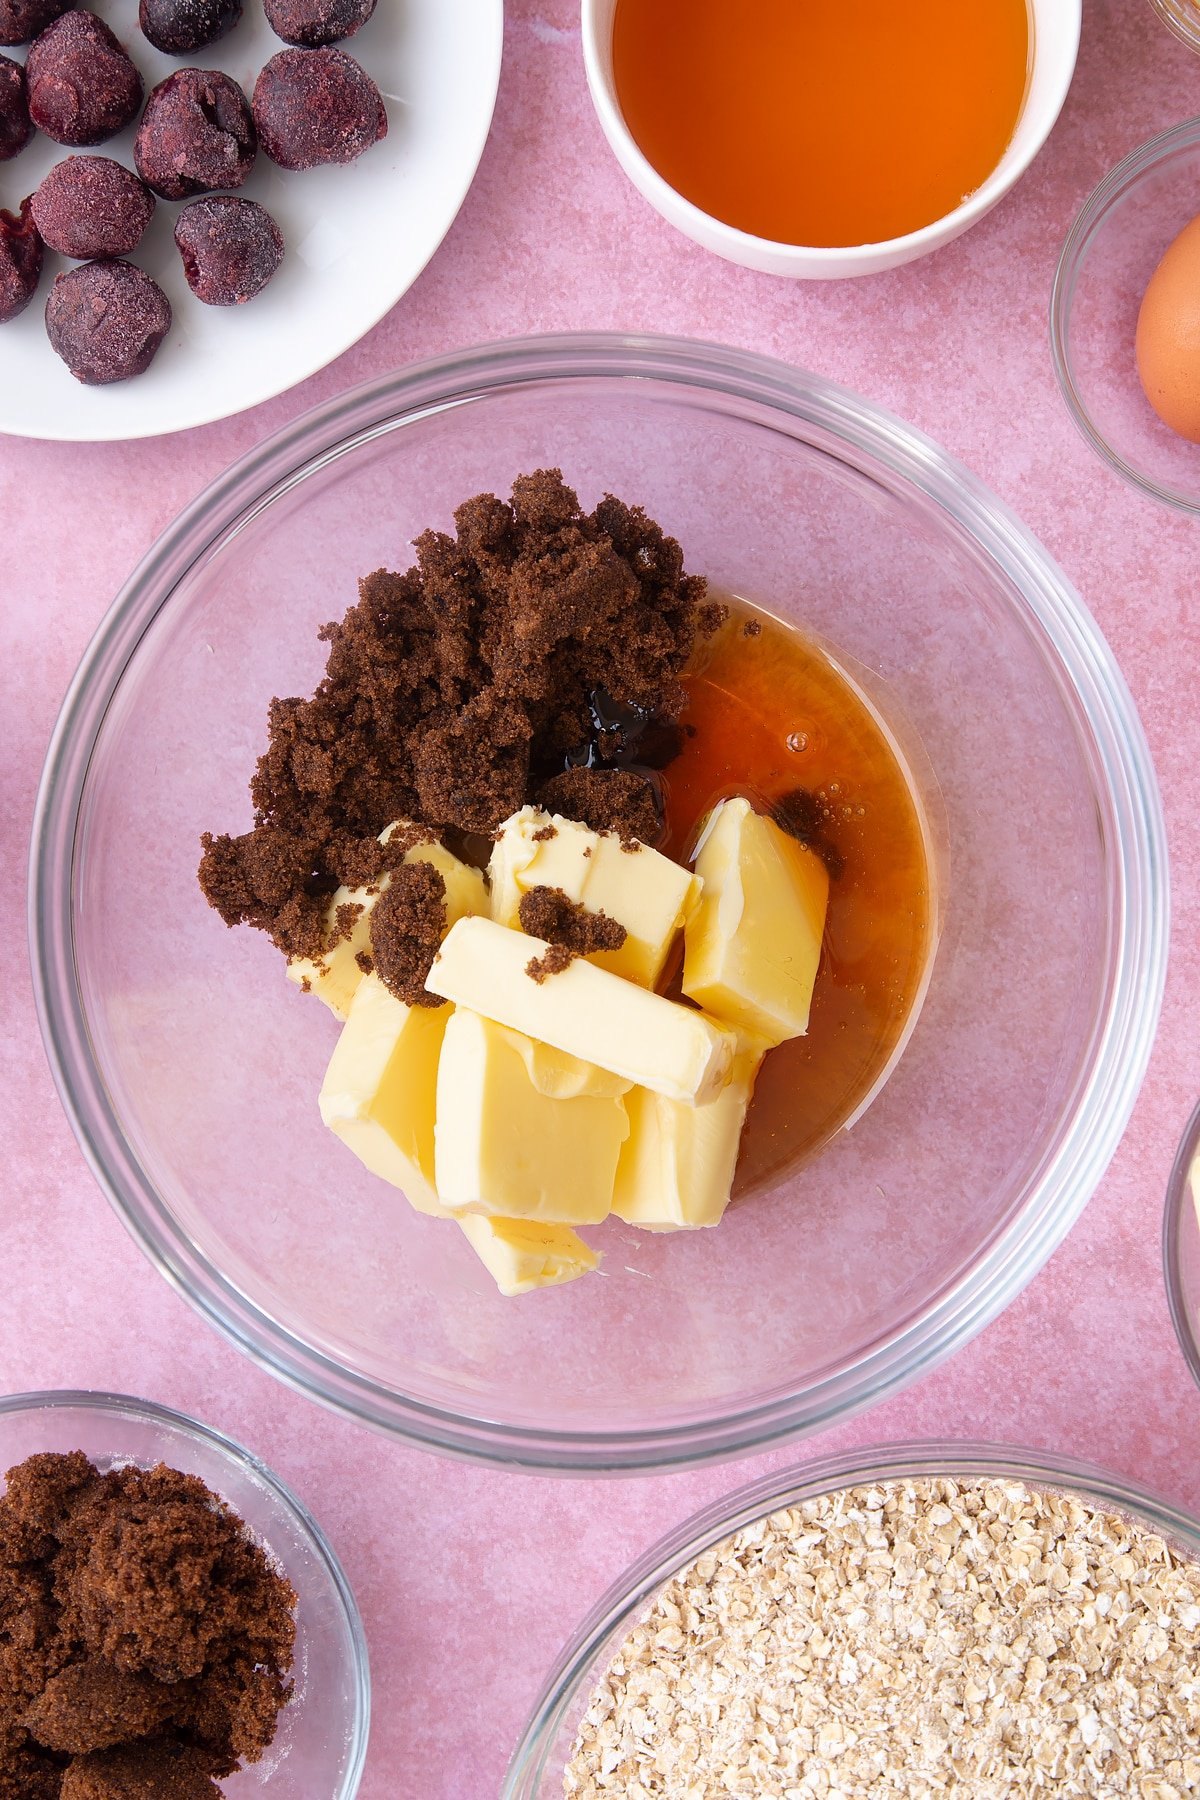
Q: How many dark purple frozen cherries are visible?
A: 11